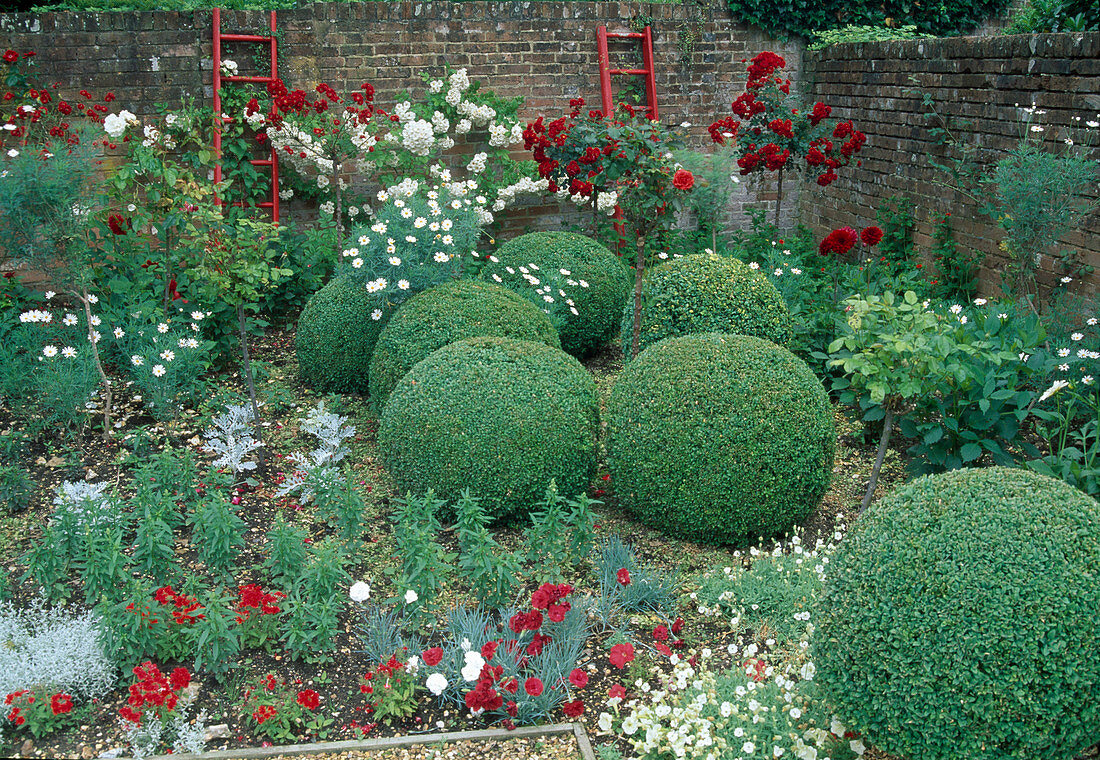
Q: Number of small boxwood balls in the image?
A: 7